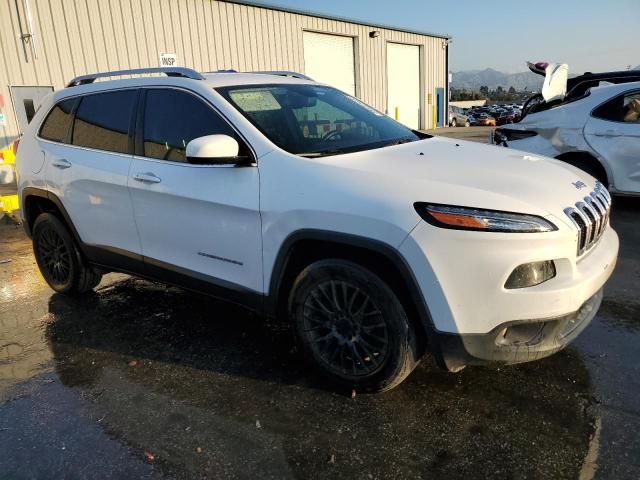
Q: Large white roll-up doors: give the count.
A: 2